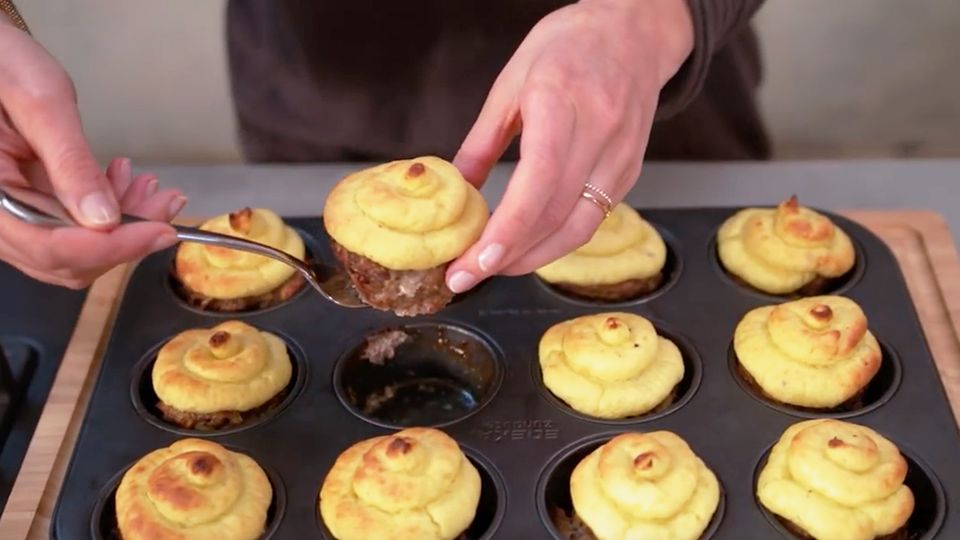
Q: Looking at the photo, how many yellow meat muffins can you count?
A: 11